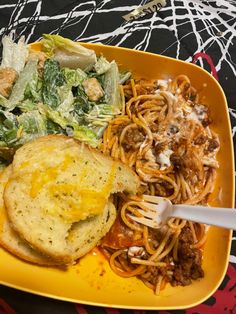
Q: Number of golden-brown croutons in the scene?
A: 3